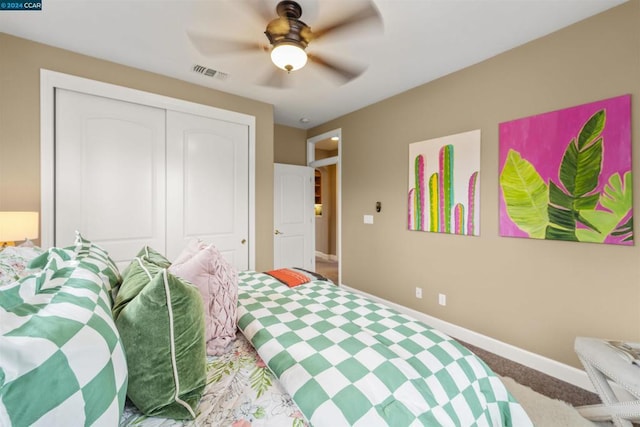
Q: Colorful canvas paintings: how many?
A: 2